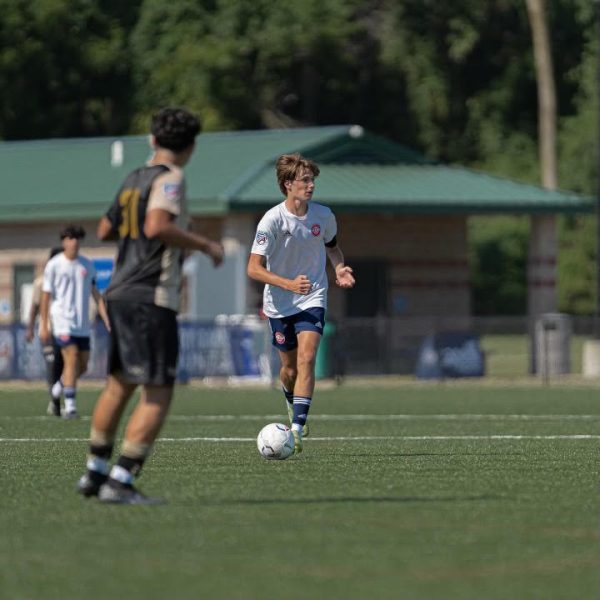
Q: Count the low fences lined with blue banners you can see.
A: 1